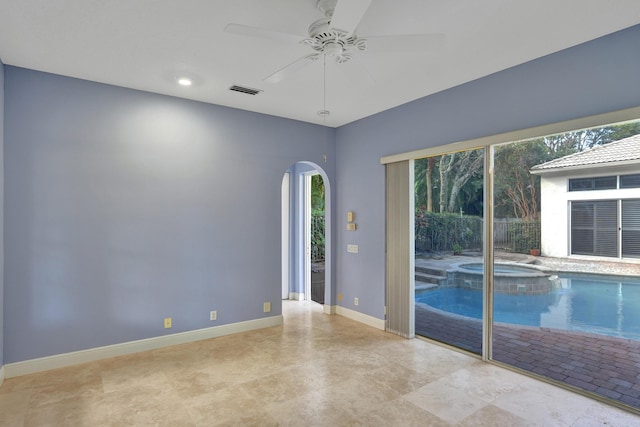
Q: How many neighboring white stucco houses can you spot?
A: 1